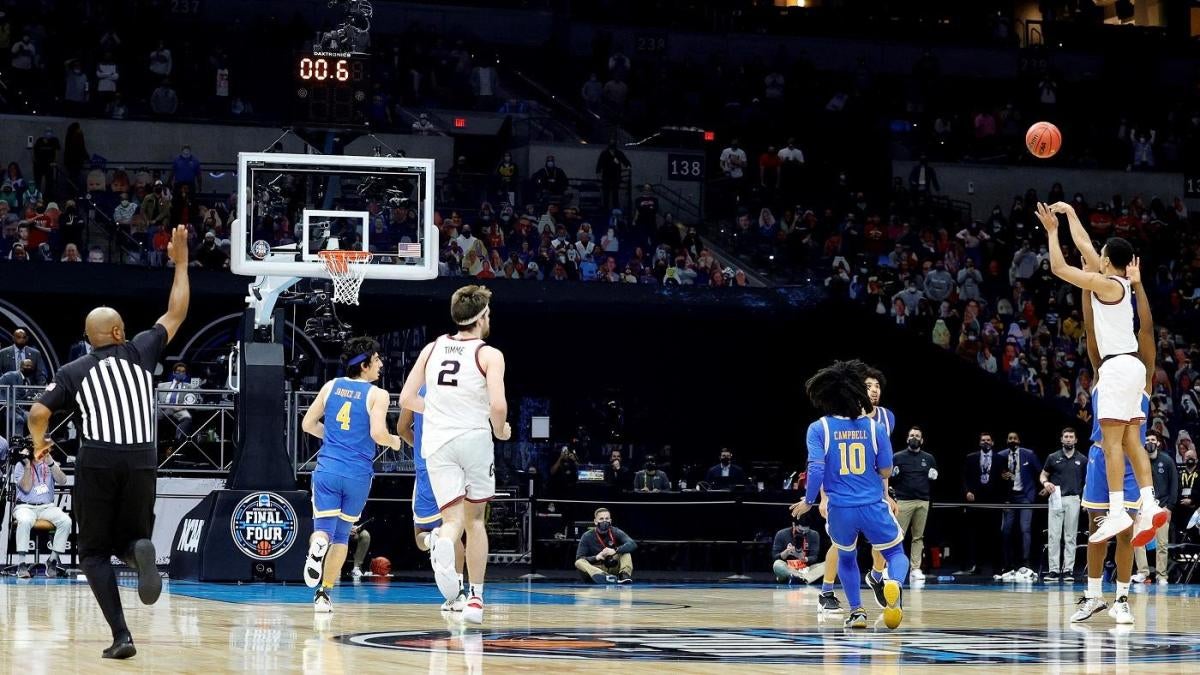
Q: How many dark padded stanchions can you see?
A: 1